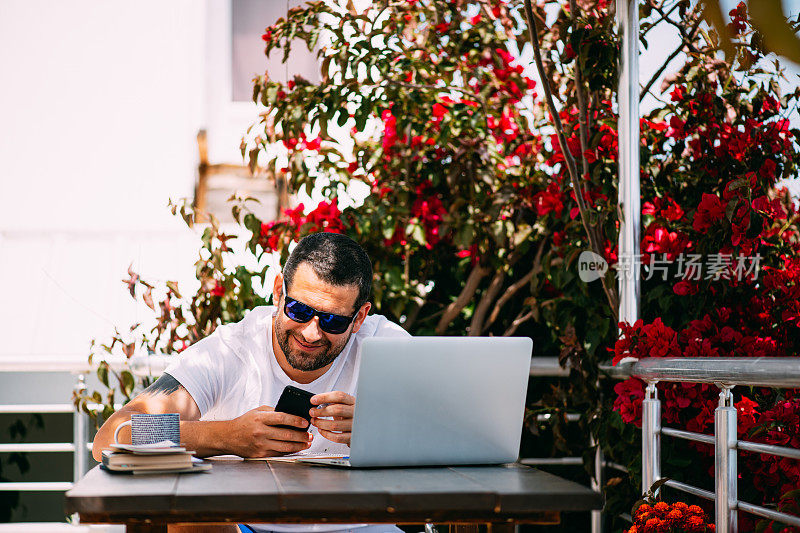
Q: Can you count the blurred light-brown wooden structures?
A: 1